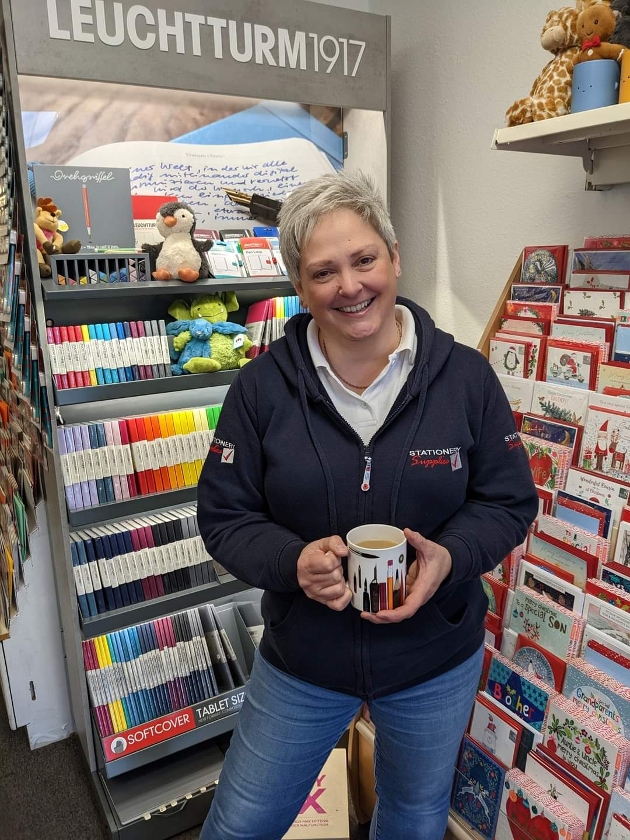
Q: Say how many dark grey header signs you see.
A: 1